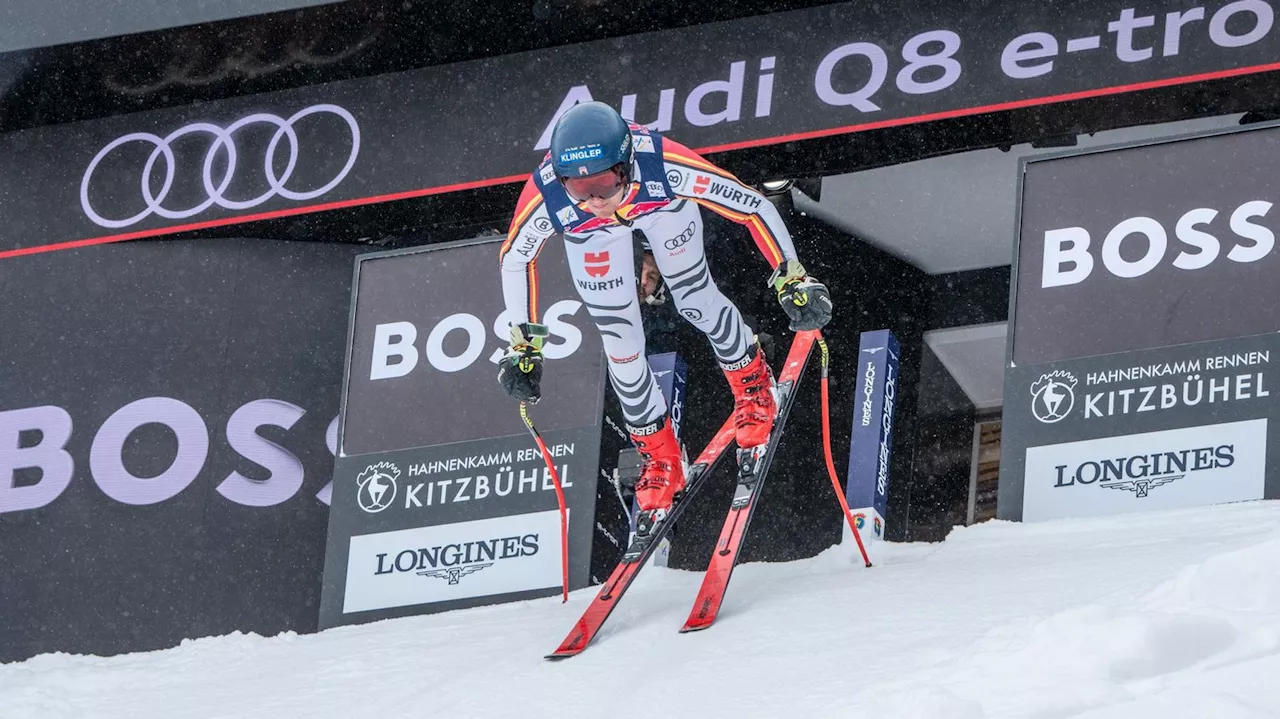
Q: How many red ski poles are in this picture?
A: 2